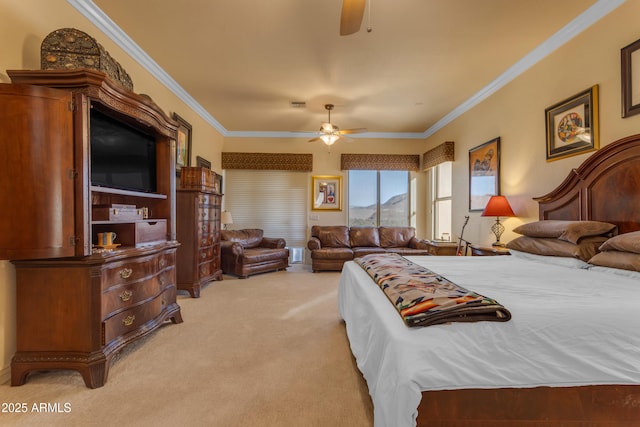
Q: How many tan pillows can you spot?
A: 4